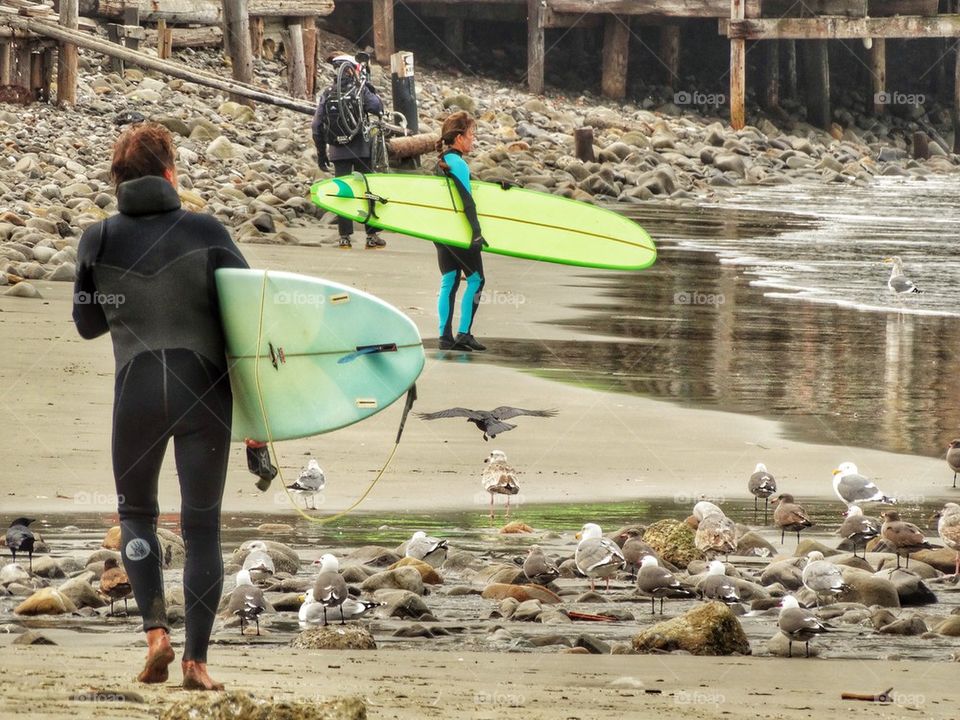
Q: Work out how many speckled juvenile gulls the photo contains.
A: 3